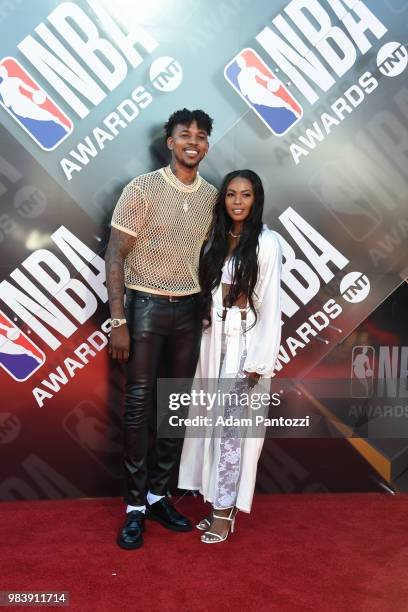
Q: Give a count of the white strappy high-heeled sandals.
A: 2